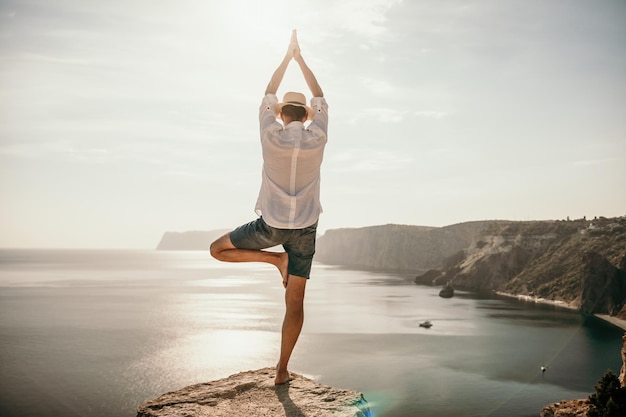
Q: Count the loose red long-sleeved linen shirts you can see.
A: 0